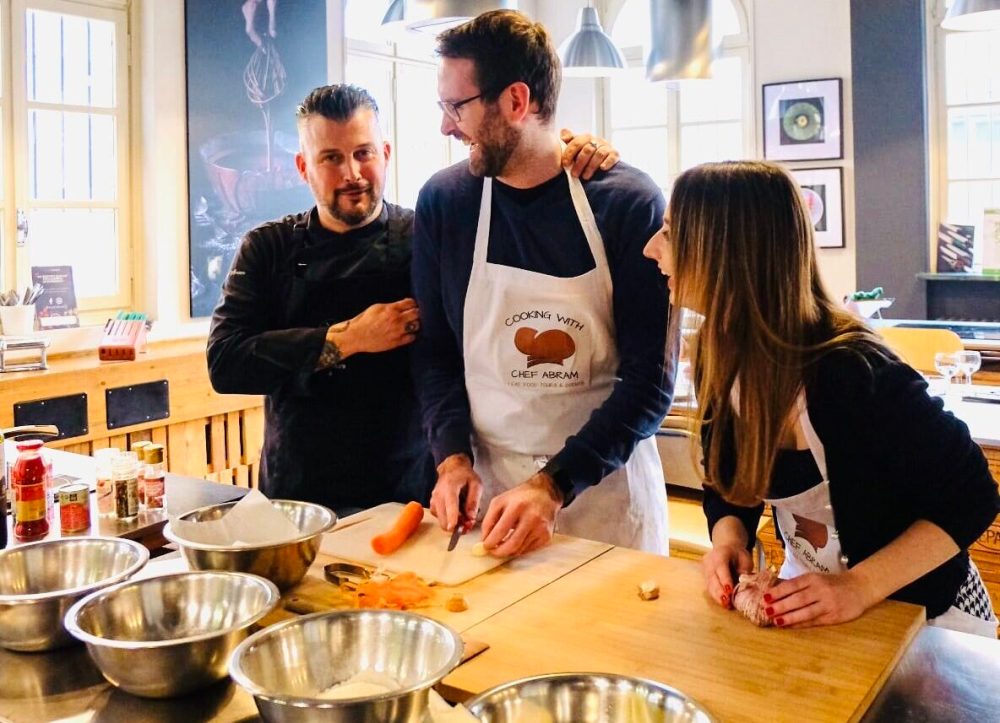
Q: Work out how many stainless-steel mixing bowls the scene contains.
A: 5